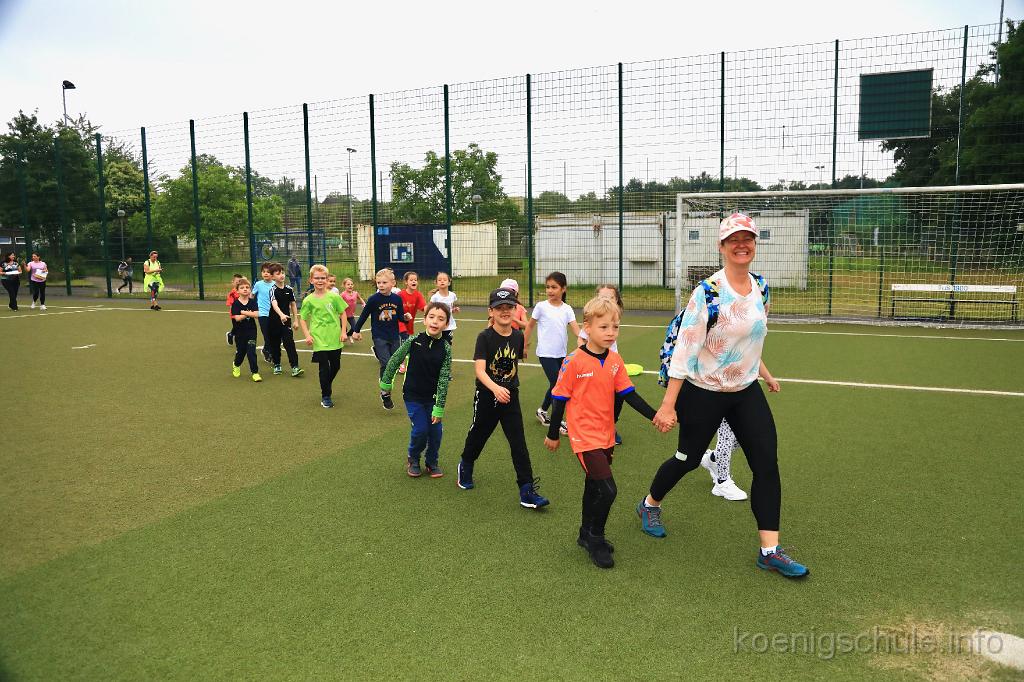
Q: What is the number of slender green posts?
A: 14